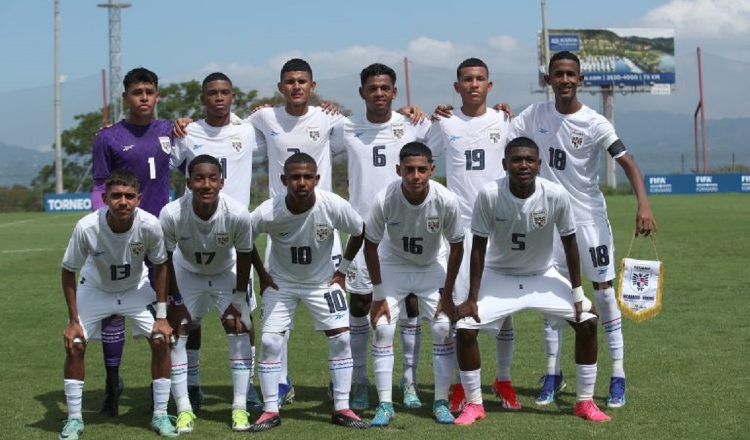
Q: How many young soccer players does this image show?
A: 11